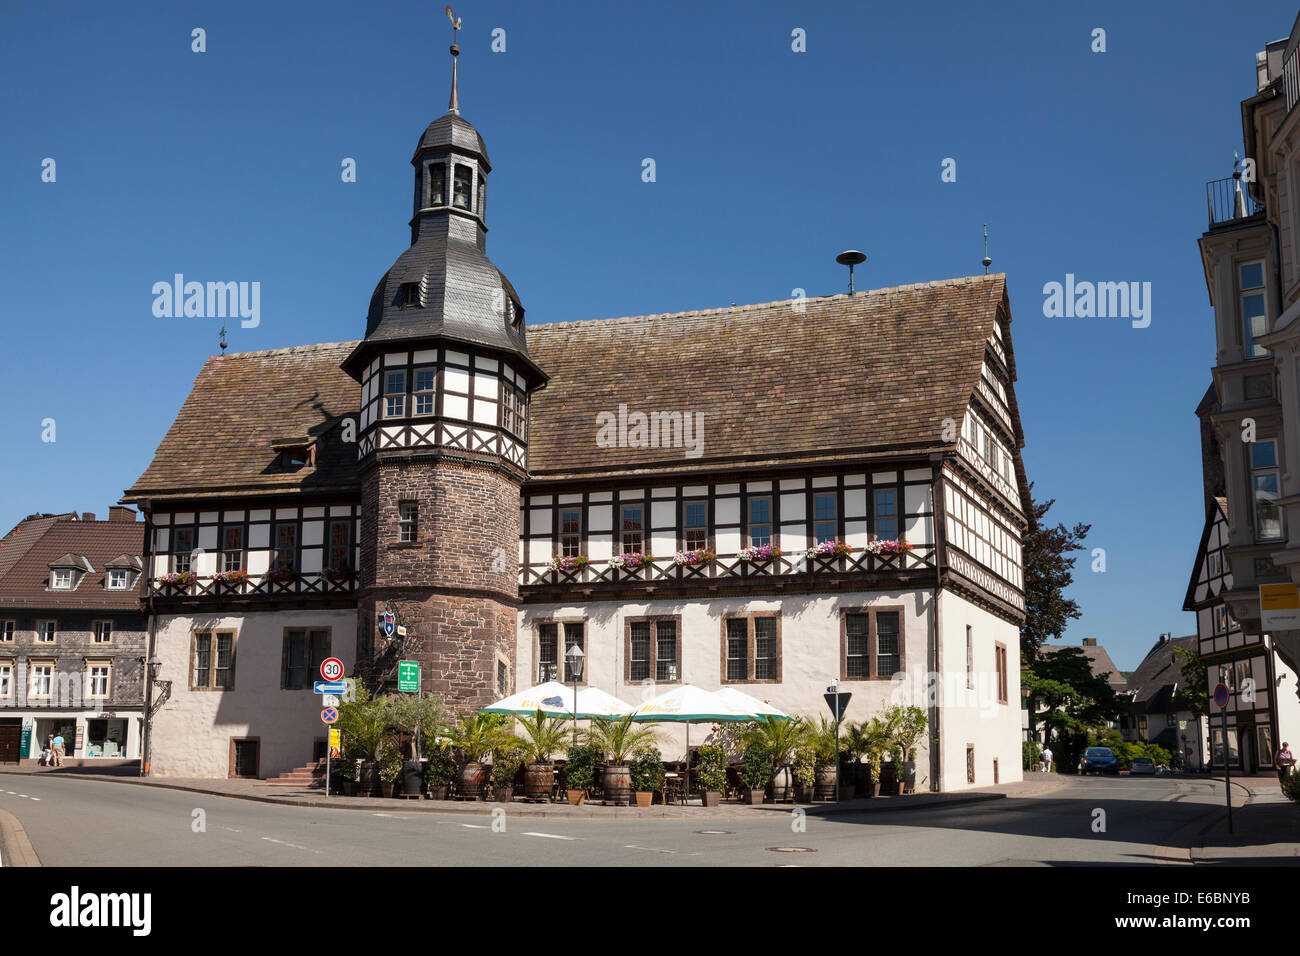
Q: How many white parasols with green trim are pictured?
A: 4